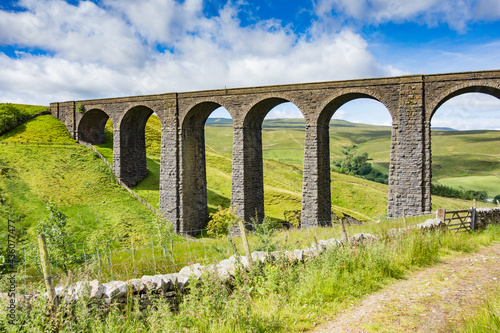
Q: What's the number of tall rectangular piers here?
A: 5